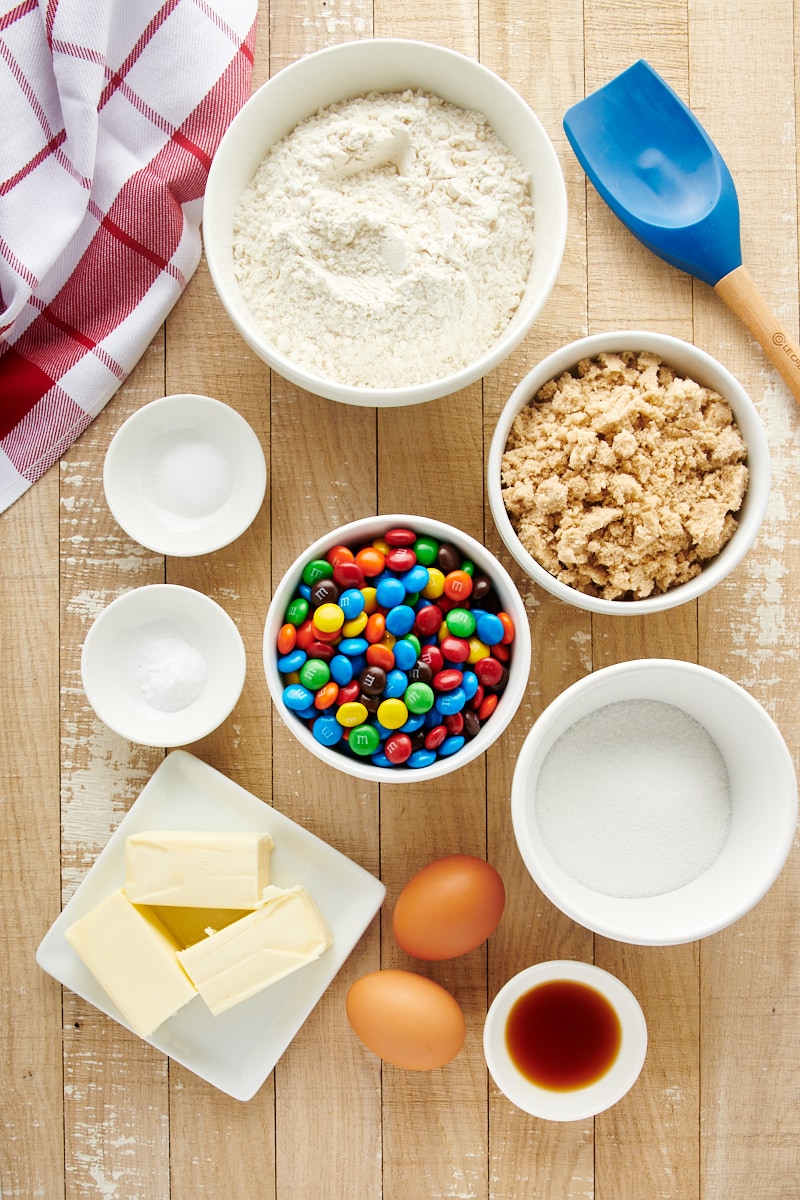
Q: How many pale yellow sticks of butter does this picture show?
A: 3